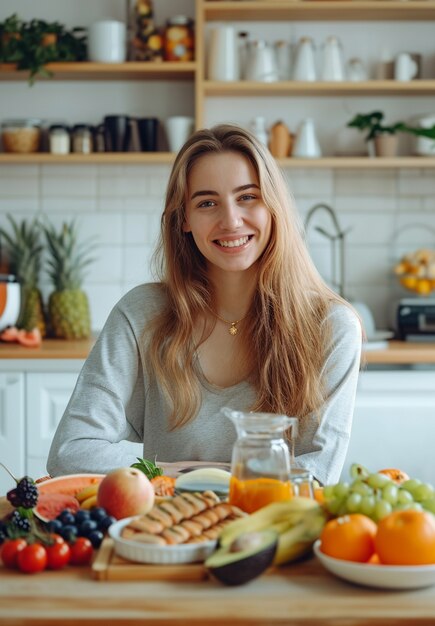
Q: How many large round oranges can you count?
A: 2